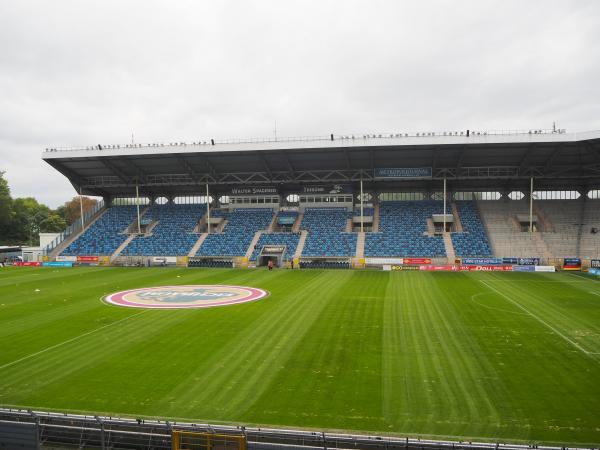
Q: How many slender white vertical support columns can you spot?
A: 6